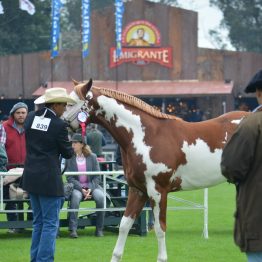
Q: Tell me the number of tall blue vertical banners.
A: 3